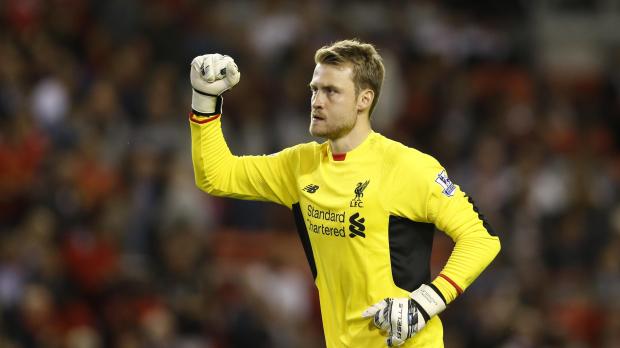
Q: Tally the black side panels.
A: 2